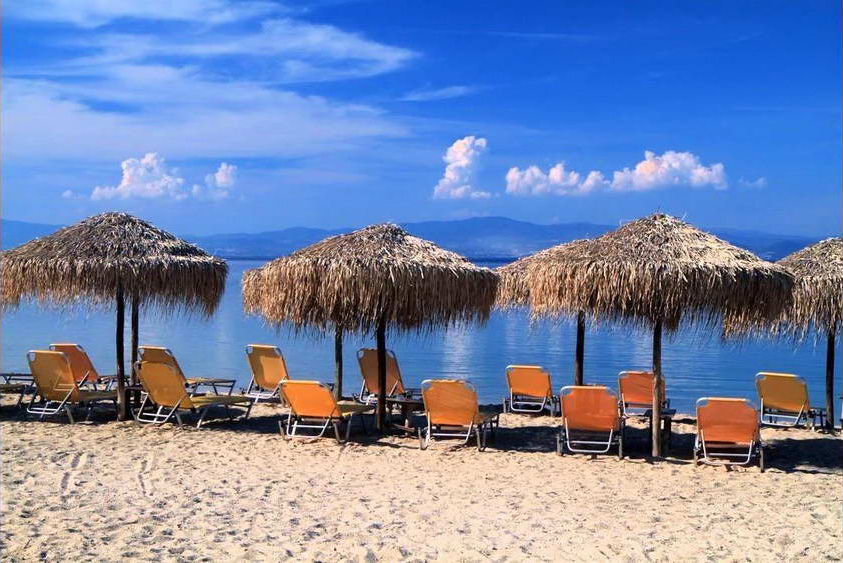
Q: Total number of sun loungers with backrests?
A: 13